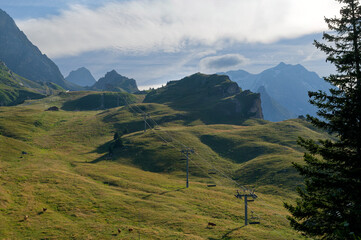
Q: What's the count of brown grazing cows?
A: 5